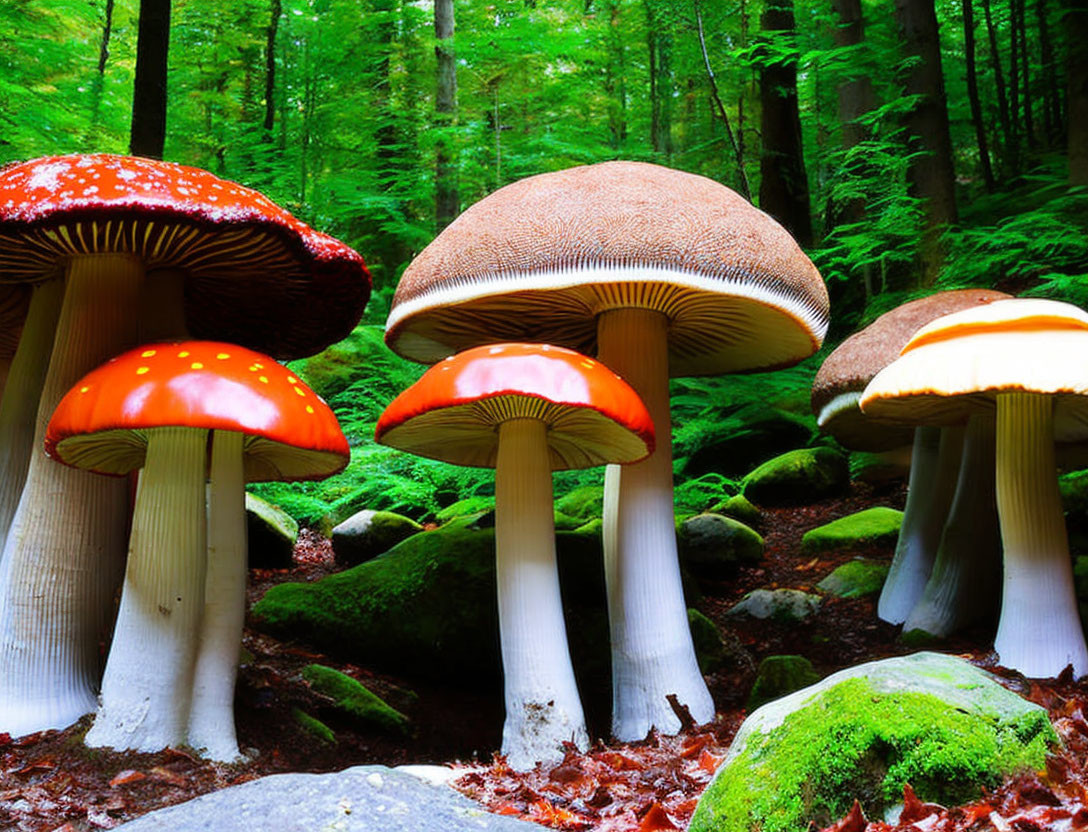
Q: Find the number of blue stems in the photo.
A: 0